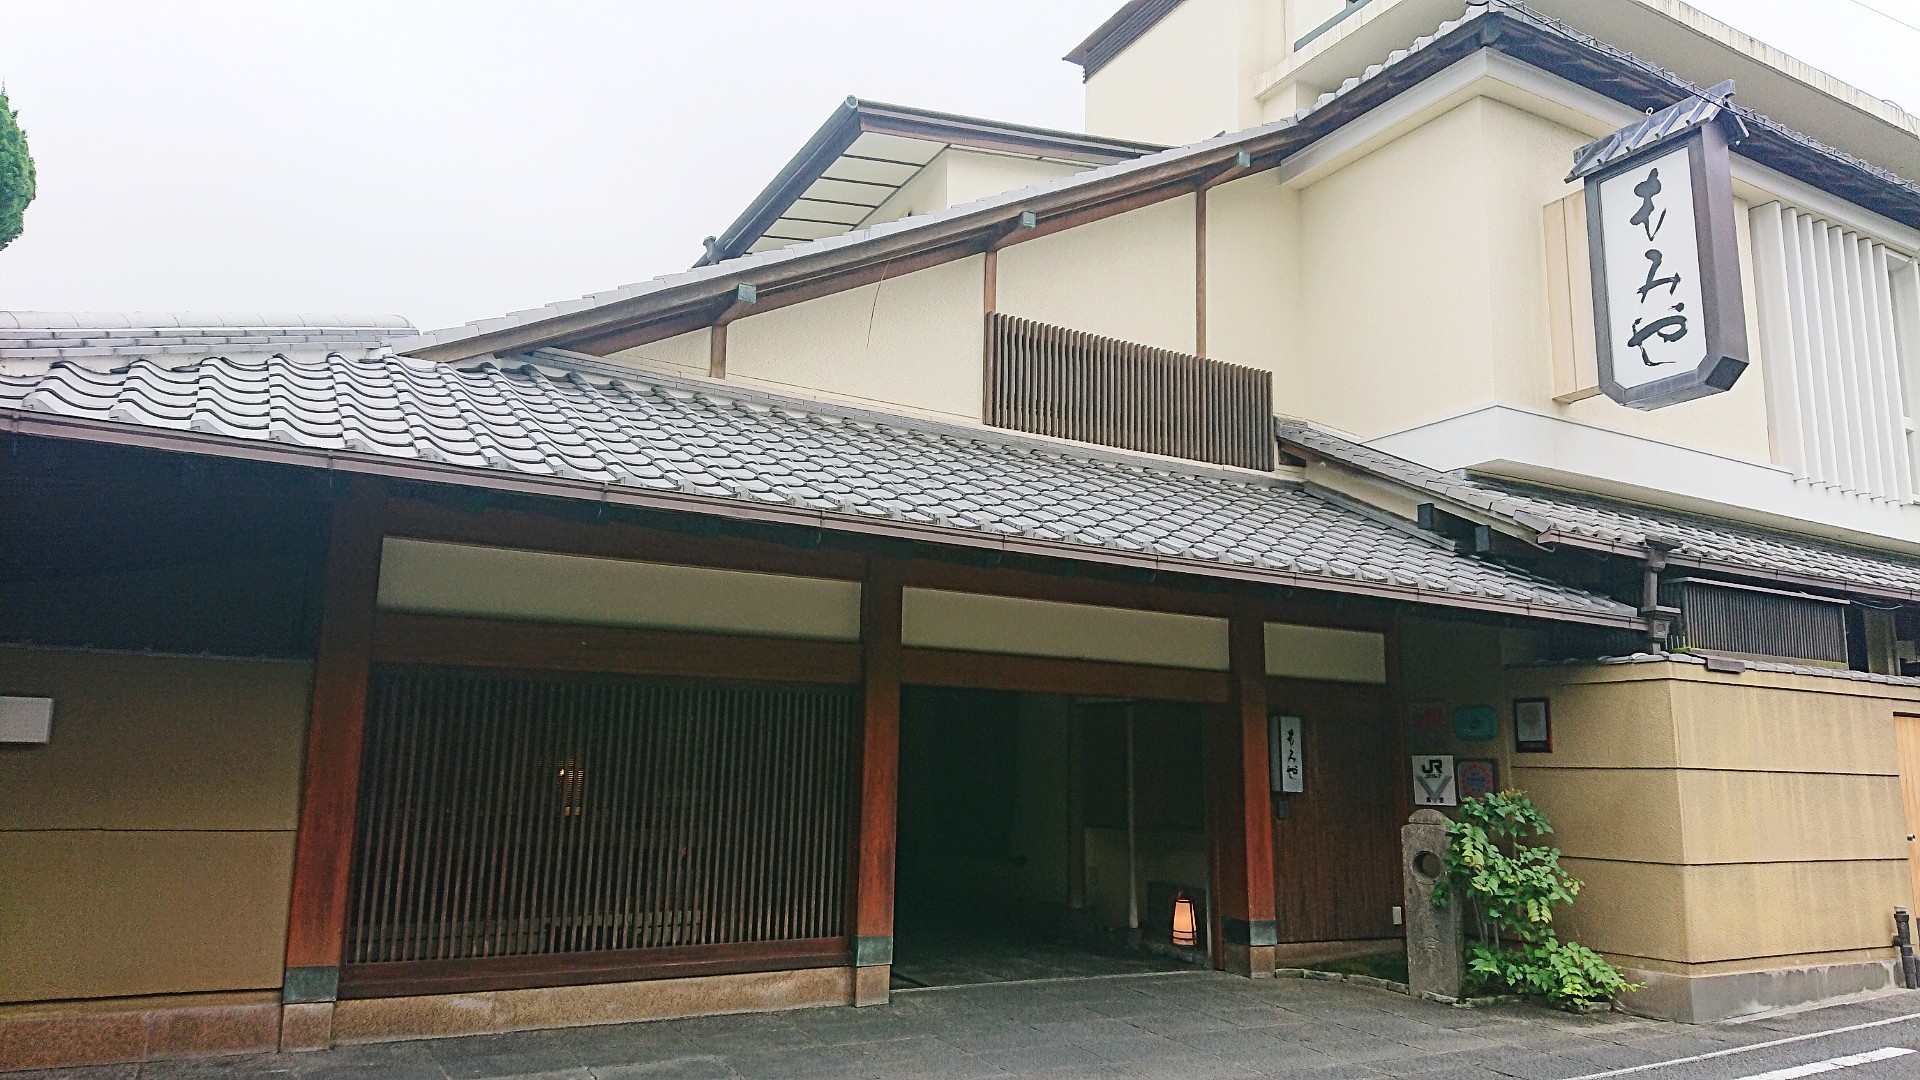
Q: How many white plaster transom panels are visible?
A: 3